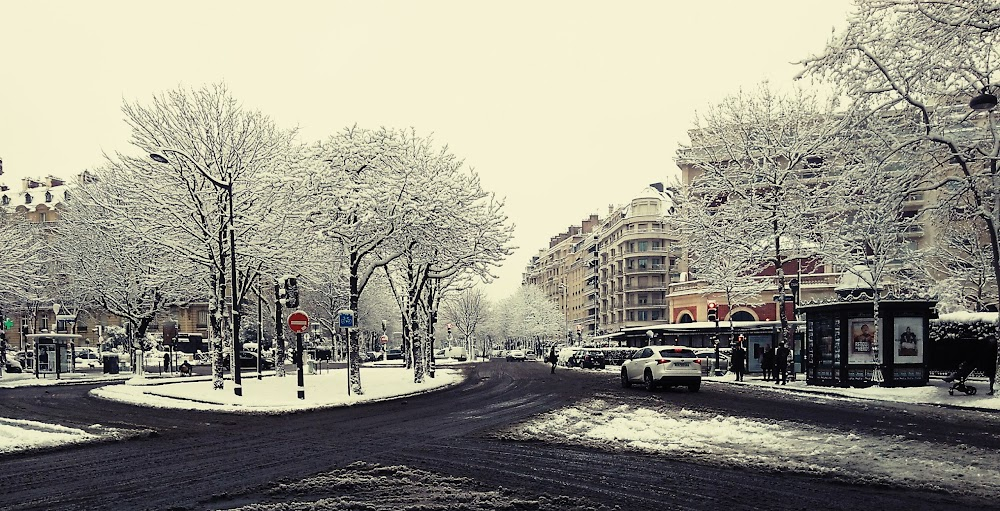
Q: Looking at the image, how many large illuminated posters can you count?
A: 2